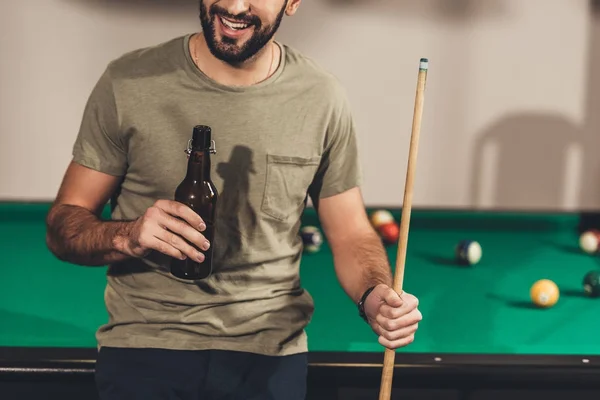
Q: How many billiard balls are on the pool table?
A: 7